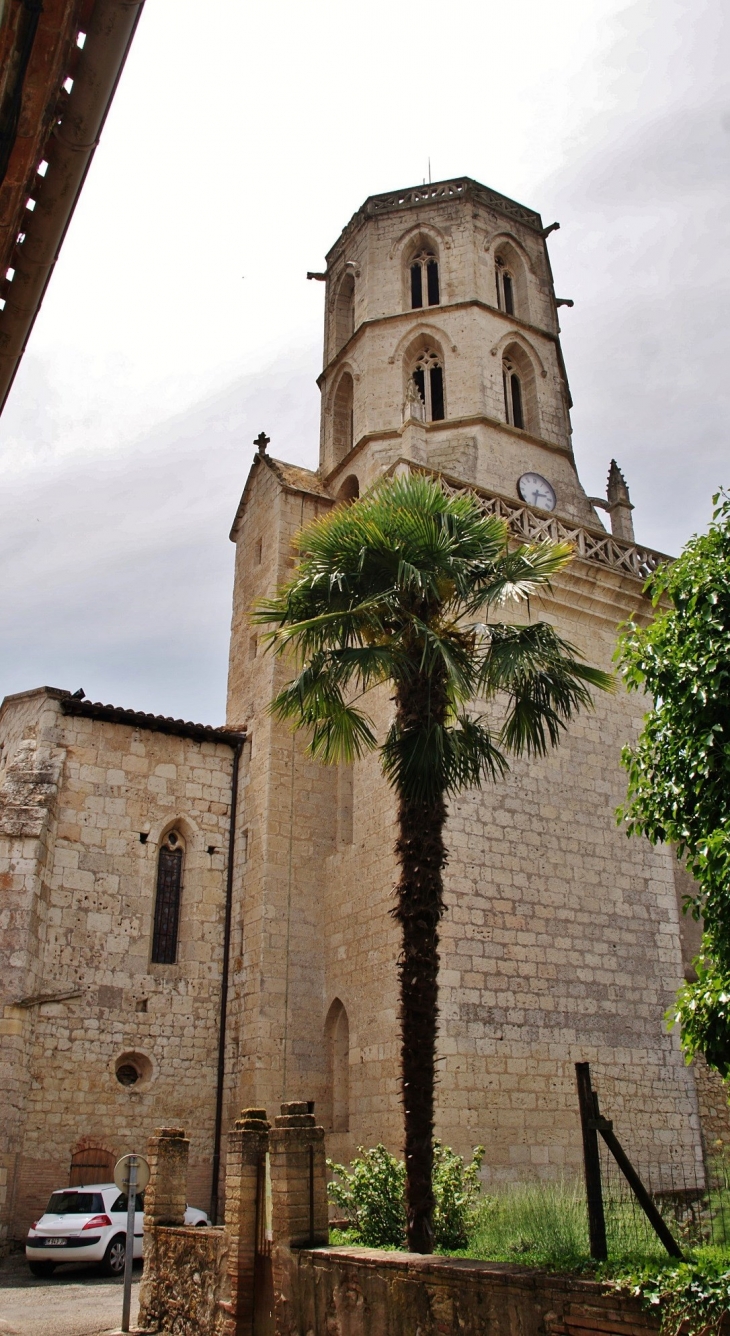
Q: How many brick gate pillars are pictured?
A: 3